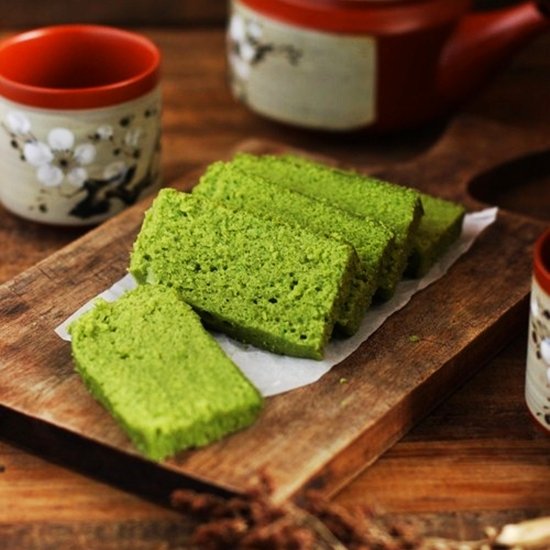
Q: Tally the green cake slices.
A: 5